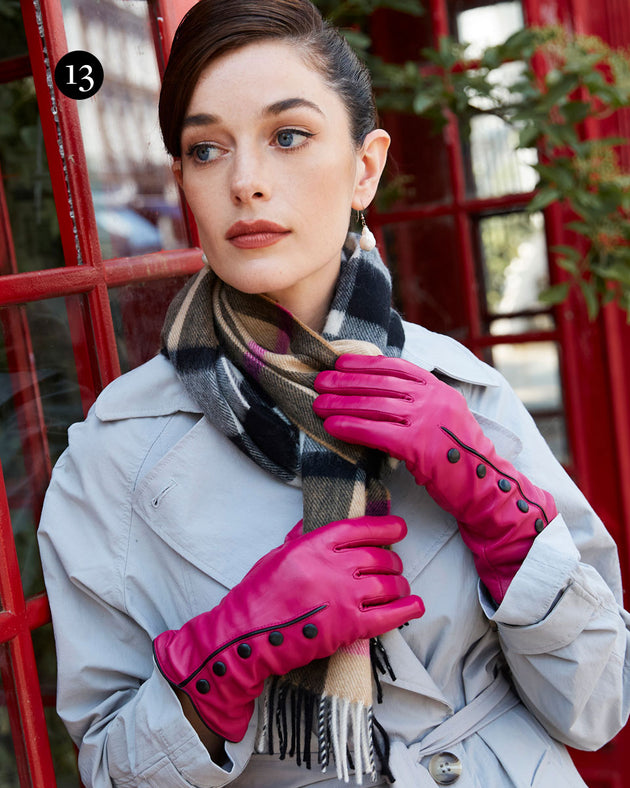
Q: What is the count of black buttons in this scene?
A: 10